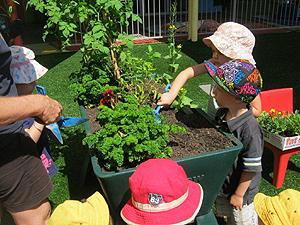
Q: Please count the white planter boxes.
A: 1